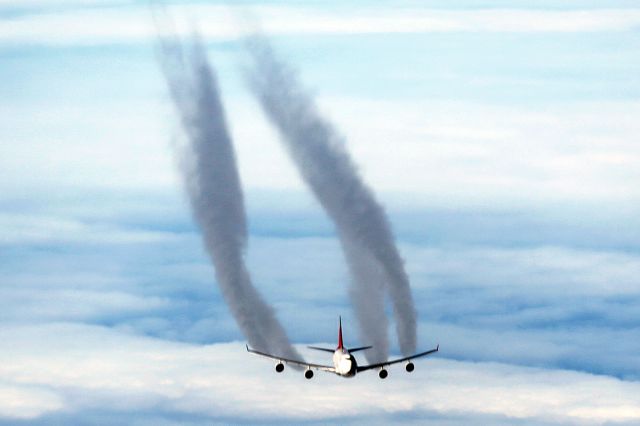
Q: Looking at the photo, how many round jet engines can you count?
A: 4